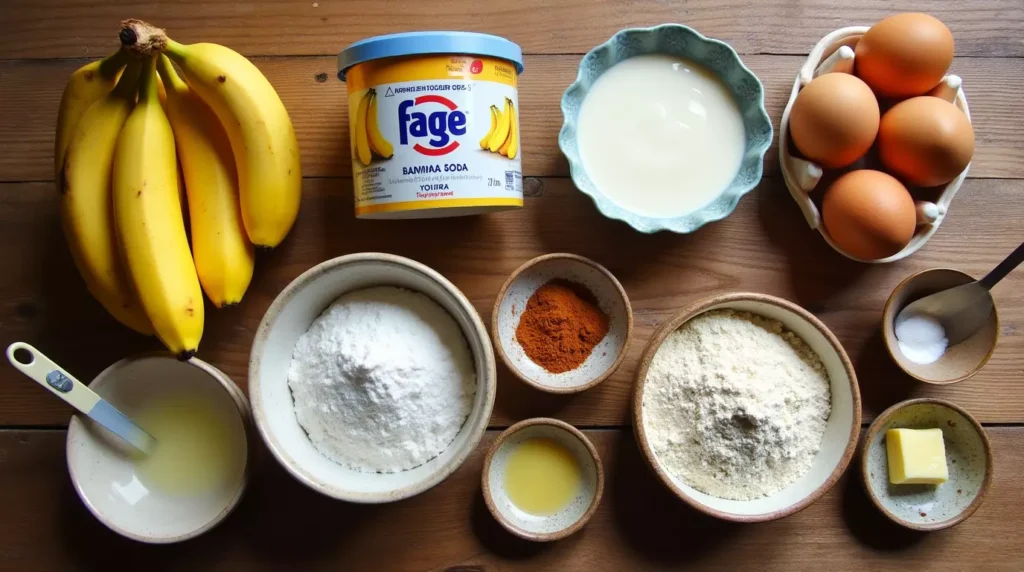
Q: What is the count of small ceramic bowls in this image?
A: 4